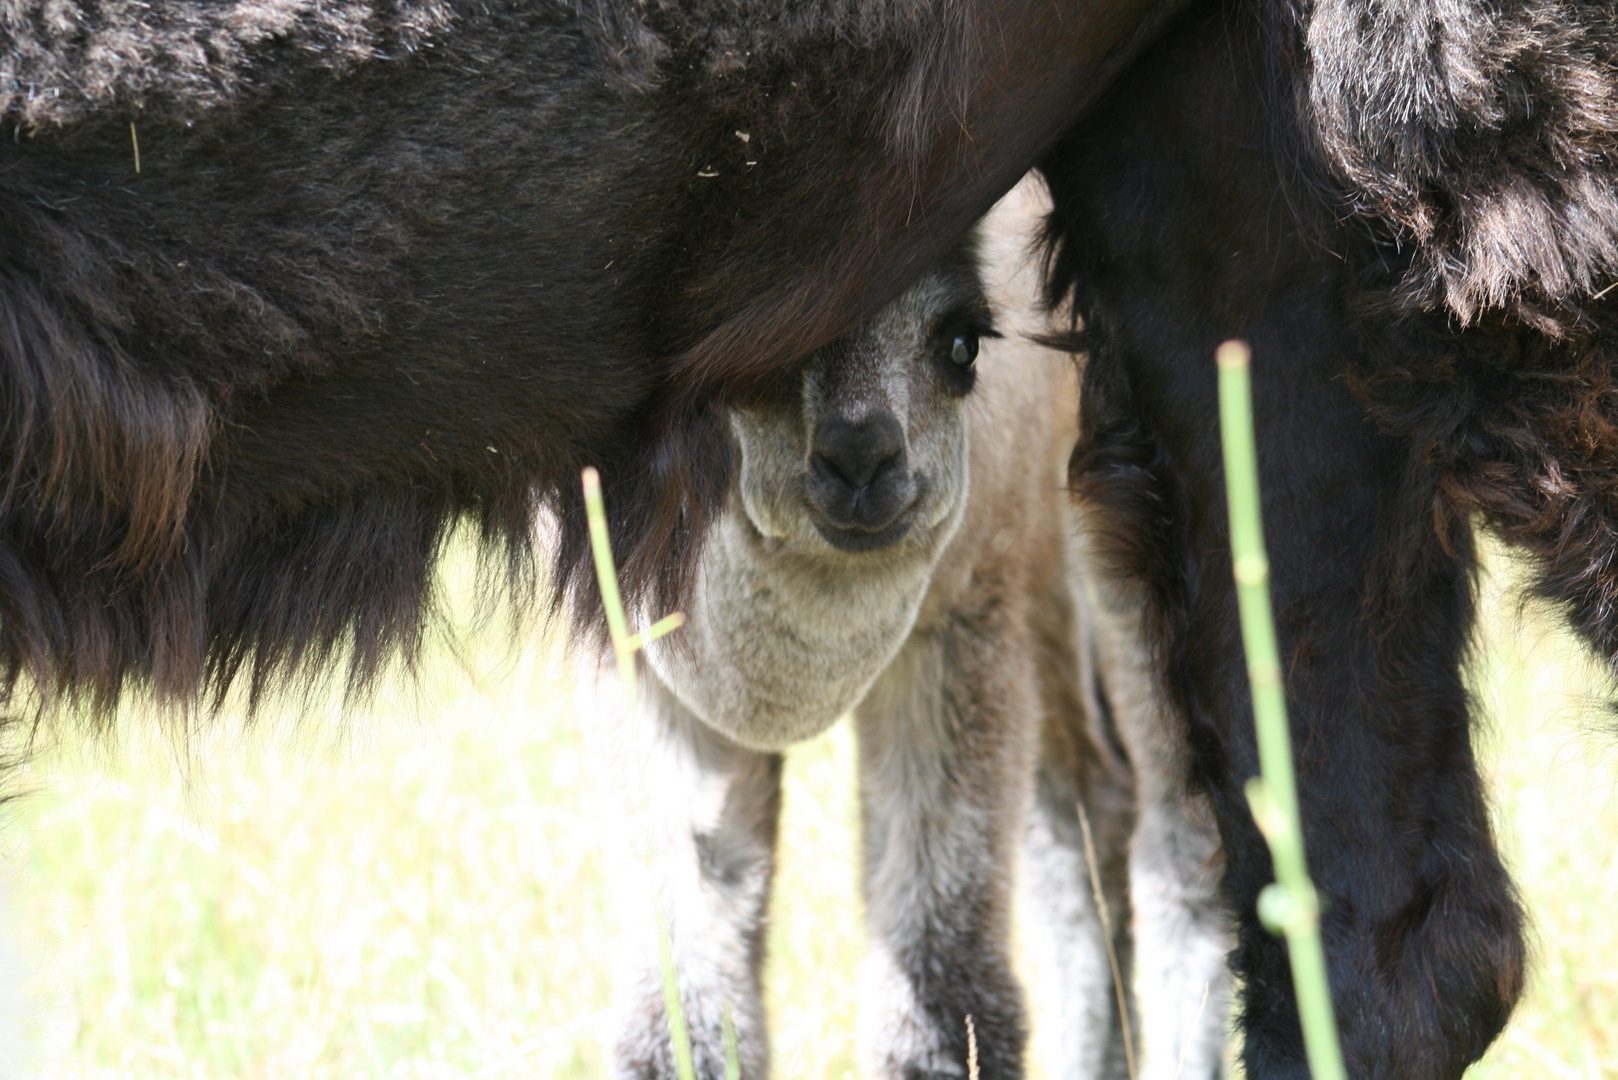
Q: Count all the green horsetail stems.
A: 2